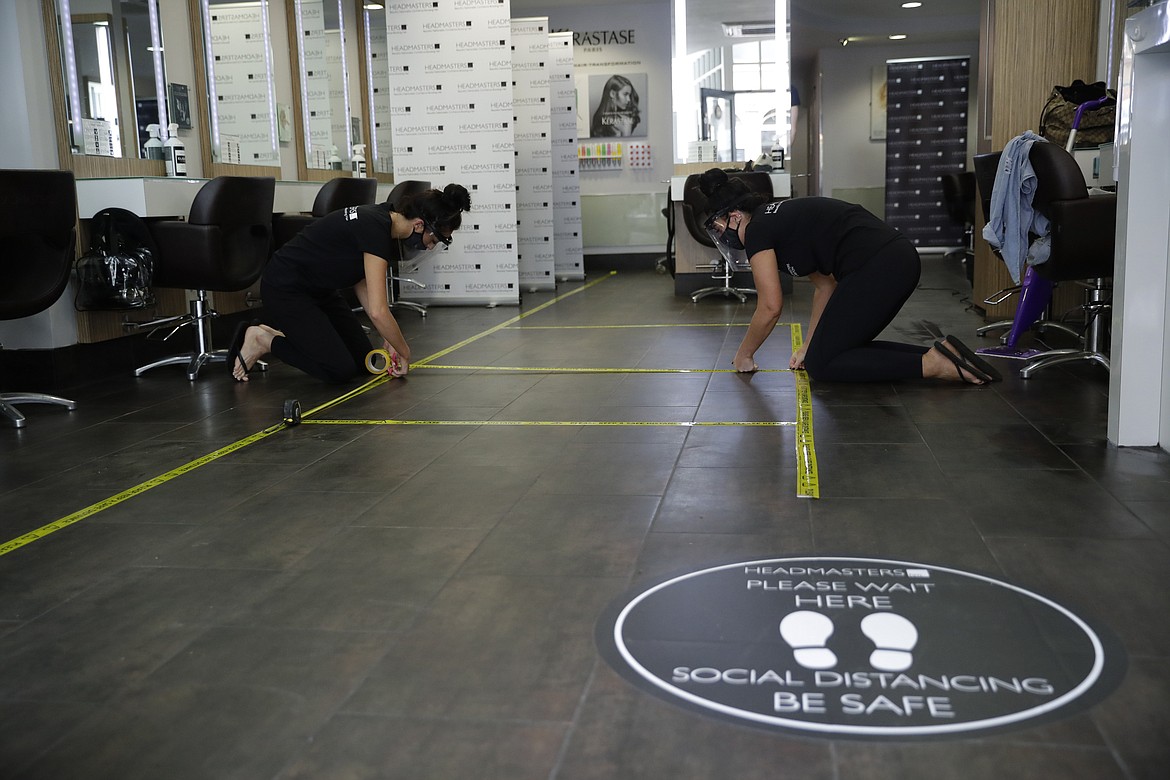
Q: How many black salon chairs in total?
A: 8